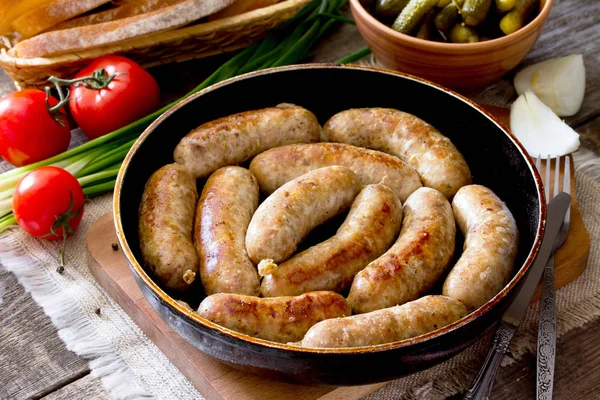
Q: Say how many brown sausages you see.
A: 11